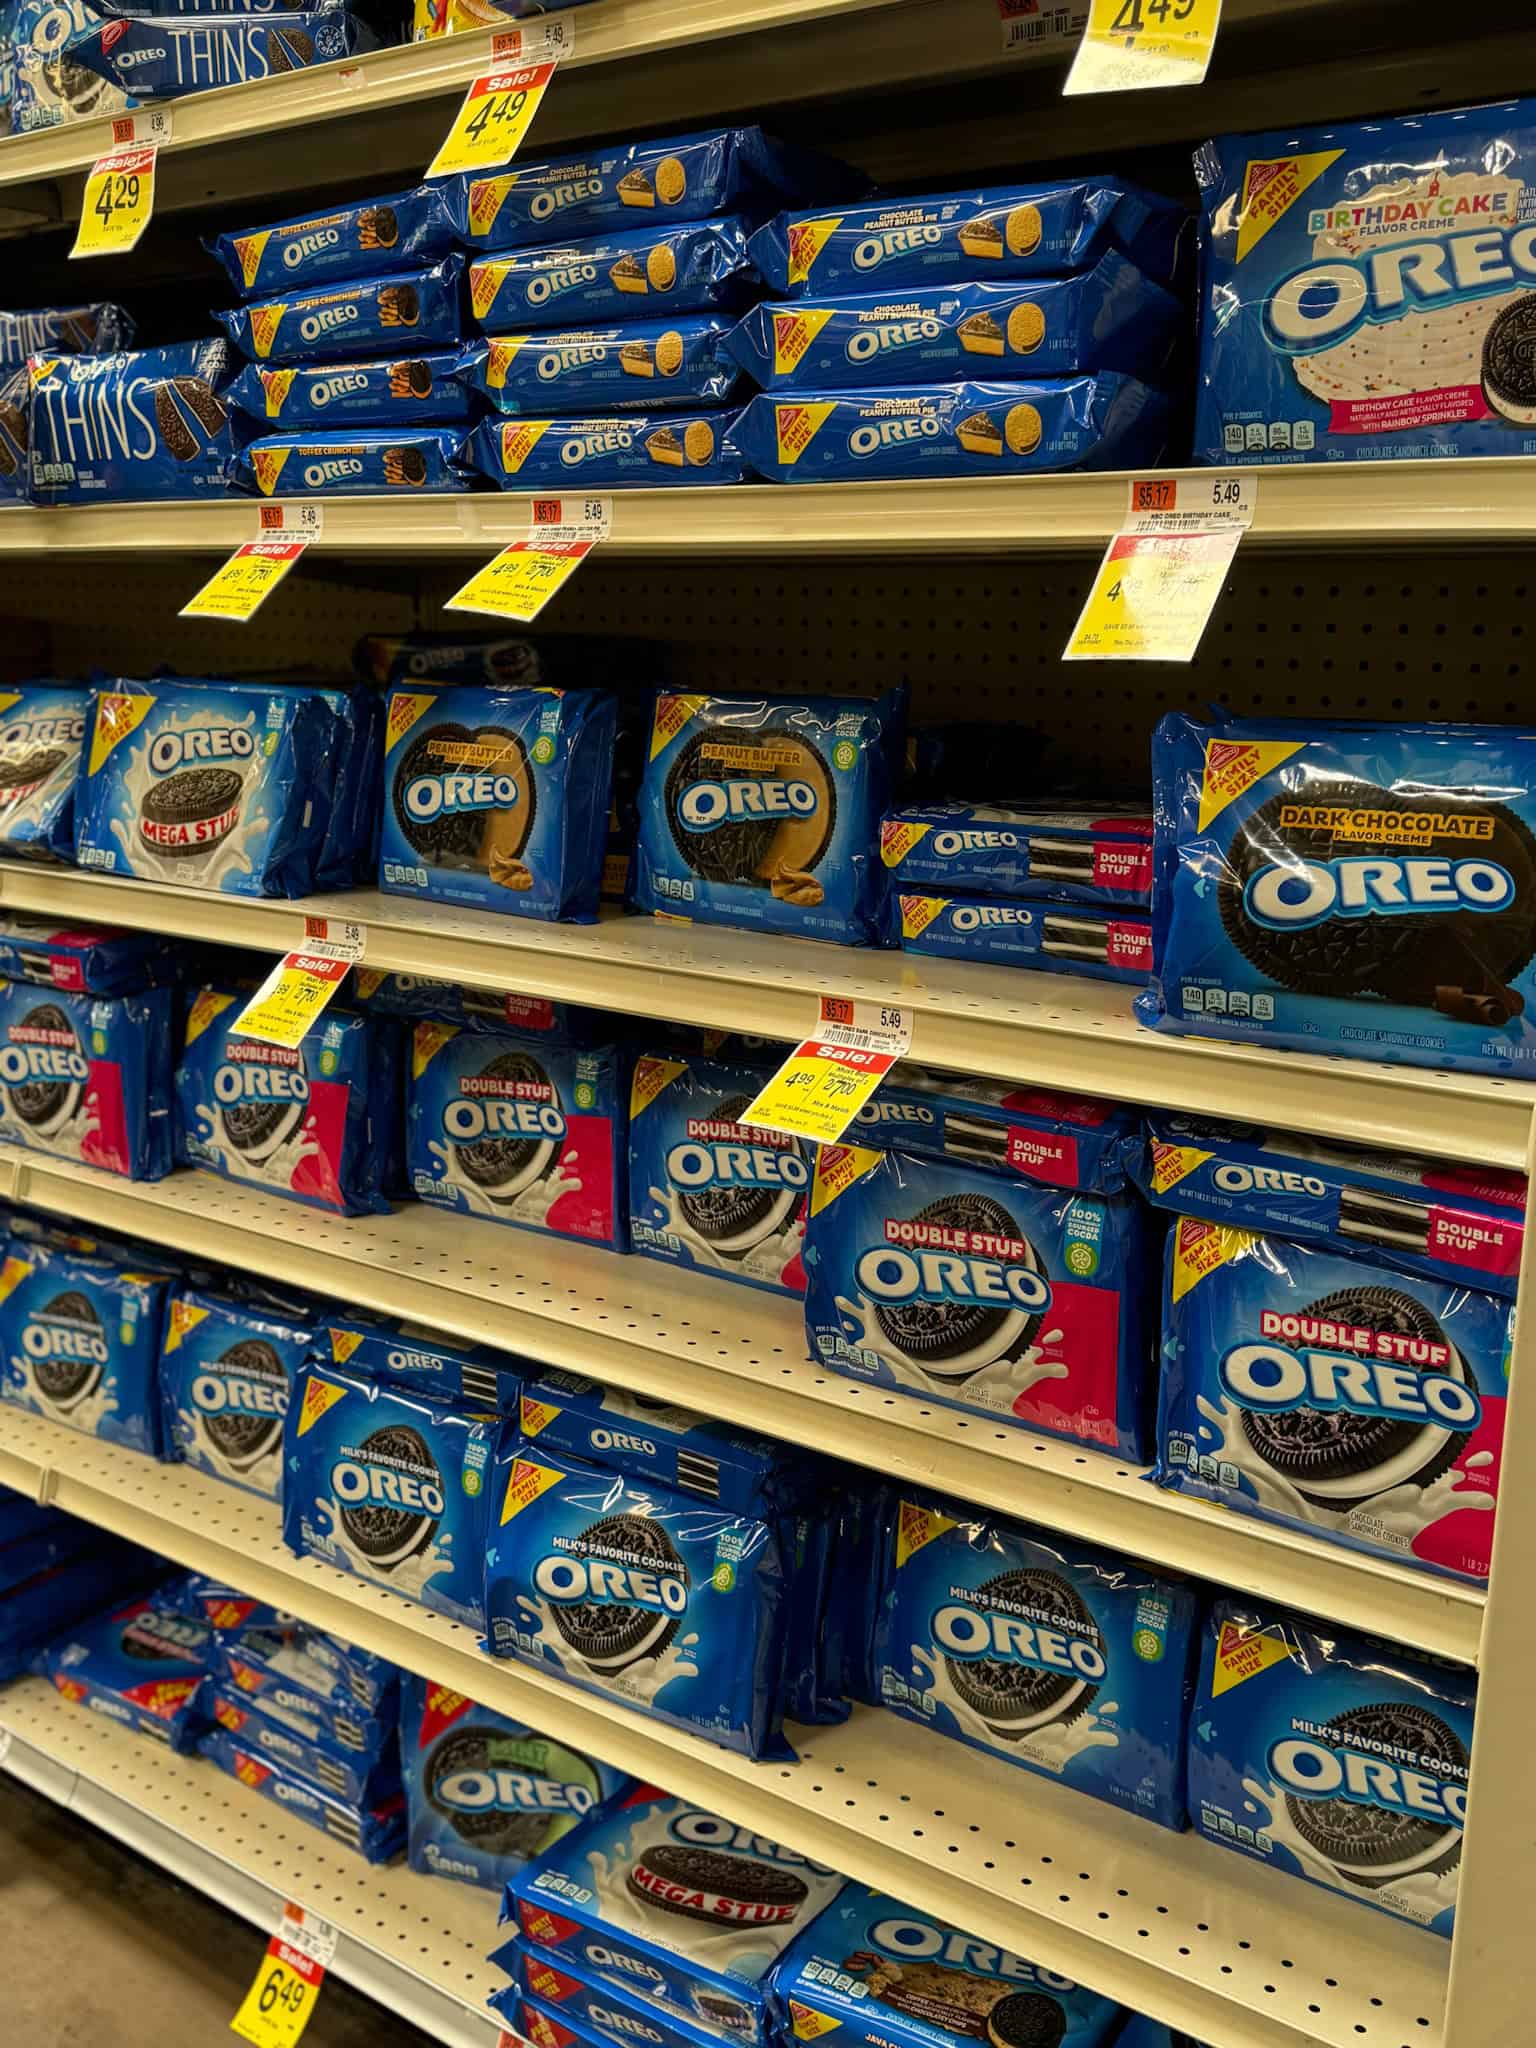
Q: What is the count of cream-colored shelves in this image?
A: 6